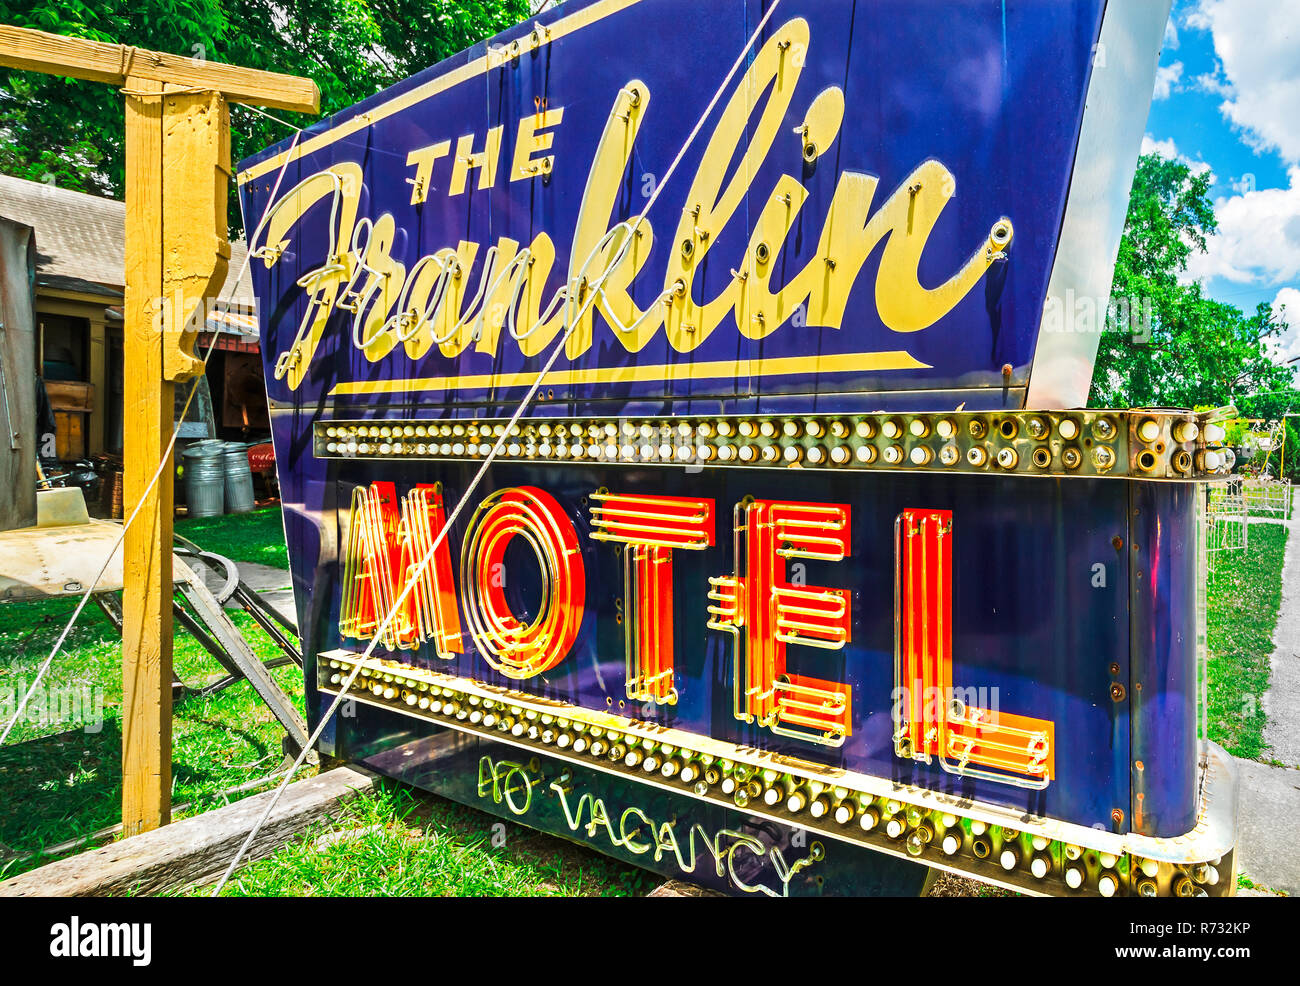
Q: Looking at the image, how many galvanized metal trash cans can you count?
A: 2